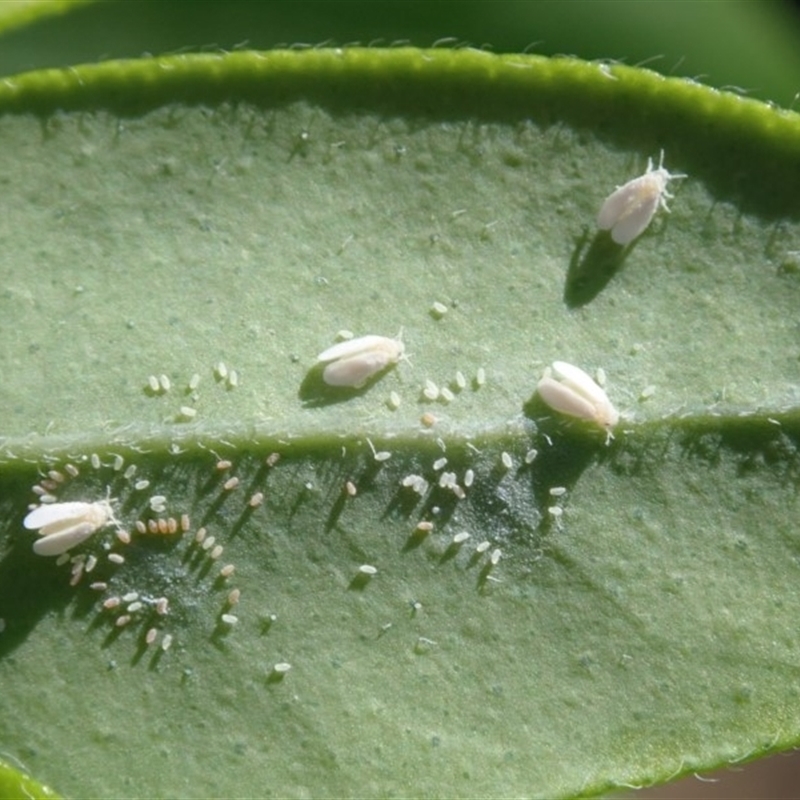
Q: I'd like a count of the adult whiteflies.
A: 4